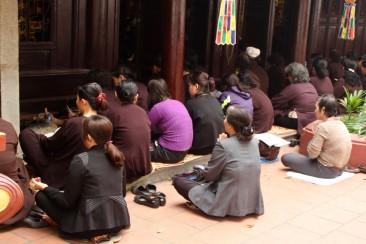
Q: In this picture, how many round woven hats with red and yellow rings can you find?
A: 1